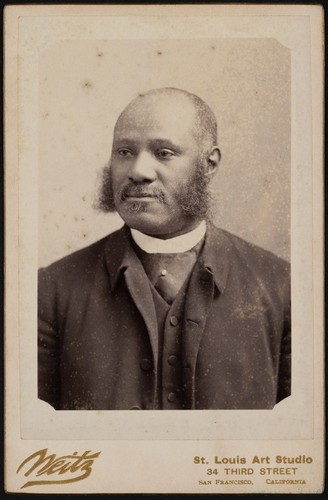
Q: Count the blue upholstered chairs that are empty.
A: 0